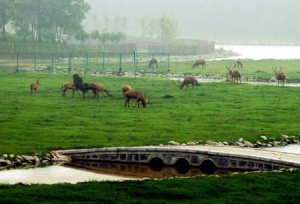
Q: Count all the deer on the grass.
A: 12